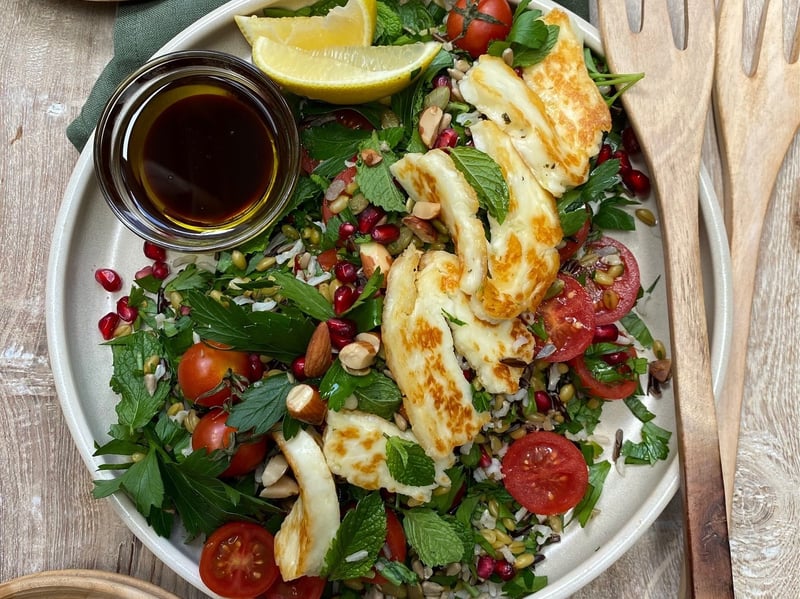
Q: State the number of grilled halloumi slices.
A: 8